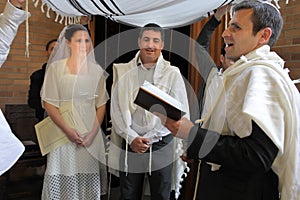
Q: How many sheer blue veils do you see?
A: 0